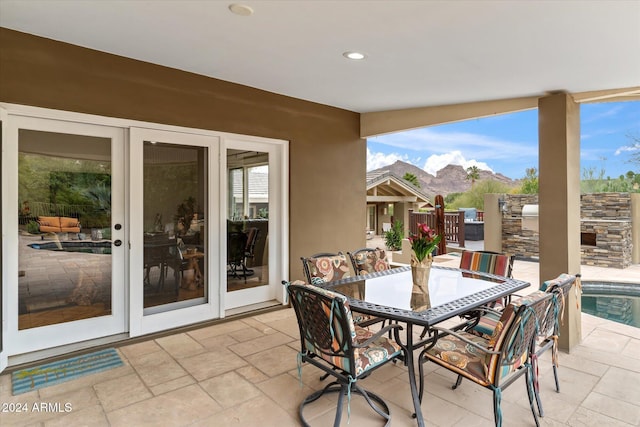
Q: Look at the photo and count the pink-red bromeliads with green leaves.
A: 1